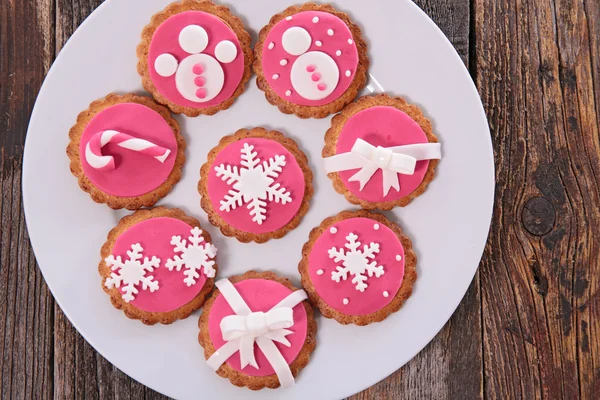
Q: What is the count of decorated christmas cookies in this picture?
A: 8